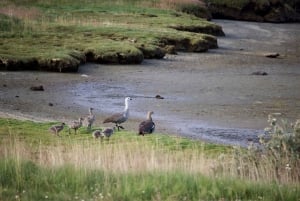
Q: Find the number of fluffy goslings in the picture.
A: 5